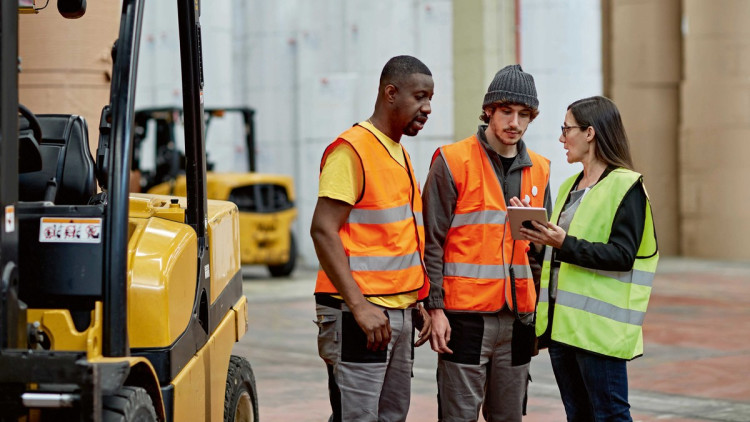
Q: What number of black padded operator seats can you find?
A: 1